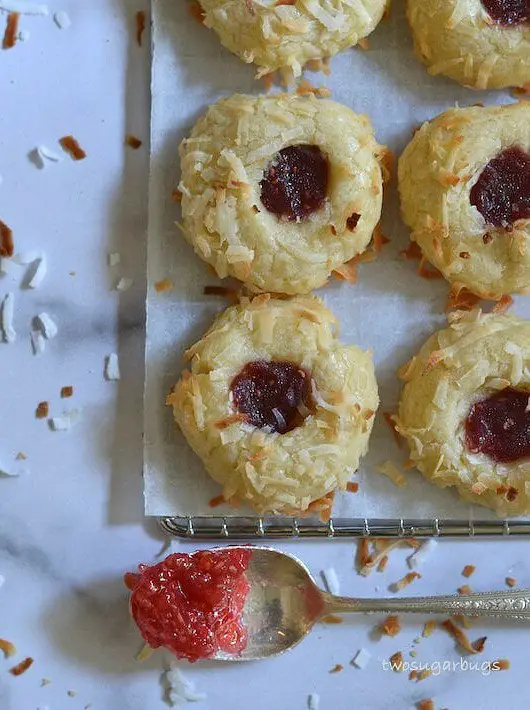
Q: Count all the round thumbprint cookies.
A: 6